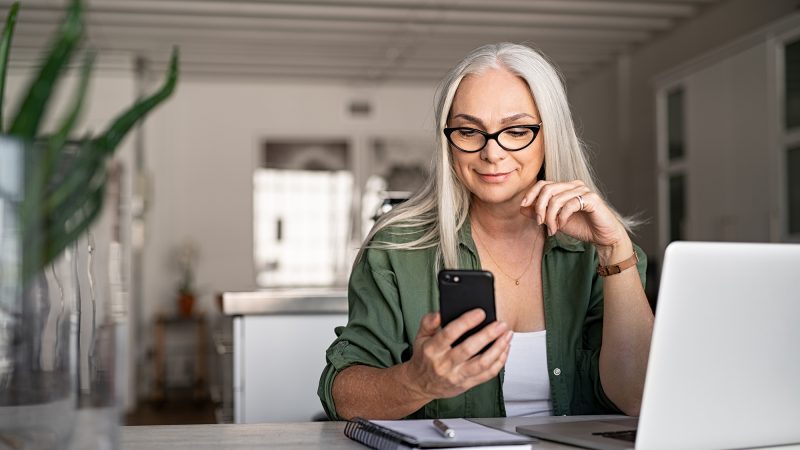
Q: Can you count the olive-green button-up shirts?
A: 1